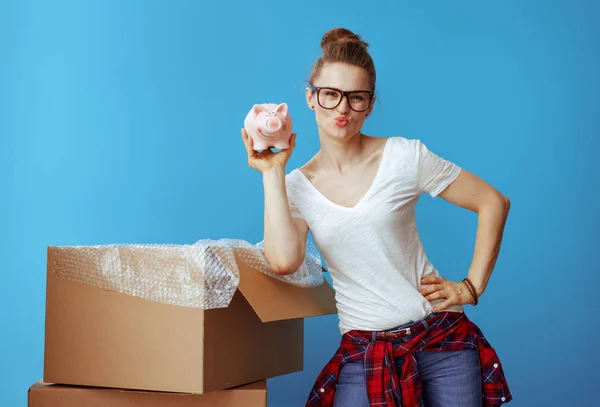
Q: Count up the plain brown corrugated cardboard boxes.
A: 2